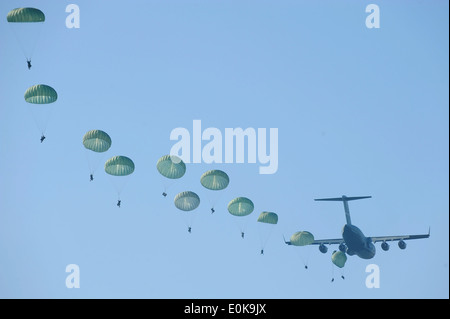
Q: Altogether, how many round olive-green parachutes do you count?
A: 11